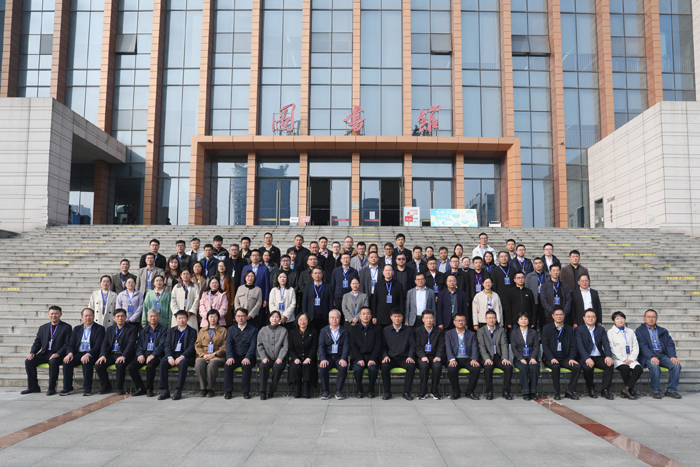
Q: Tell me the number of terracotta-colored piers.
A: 14